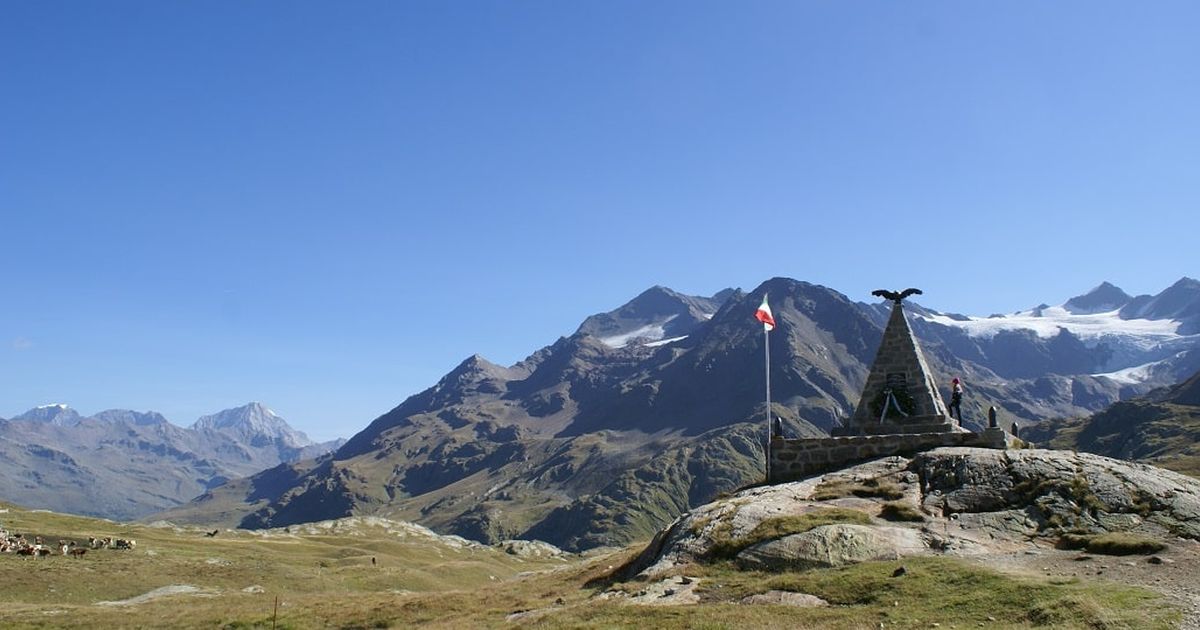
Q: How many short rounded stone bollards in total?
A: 3